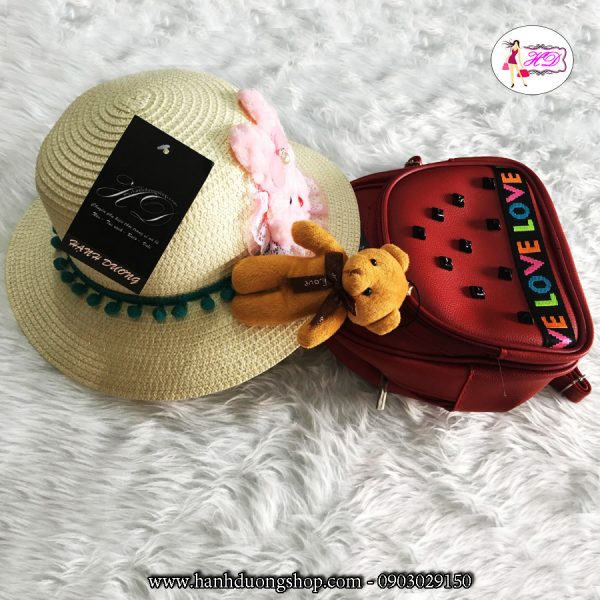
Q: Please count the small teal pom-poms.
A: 11